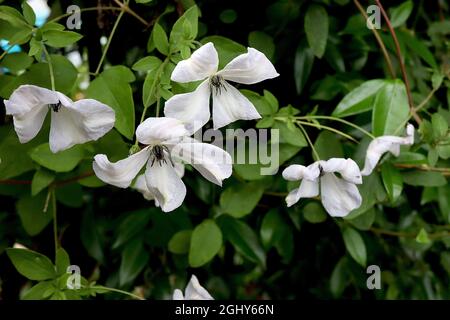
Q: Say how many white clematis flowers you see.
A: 6